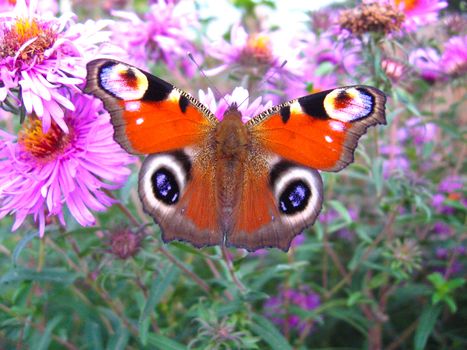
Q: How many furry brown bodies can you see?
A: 1